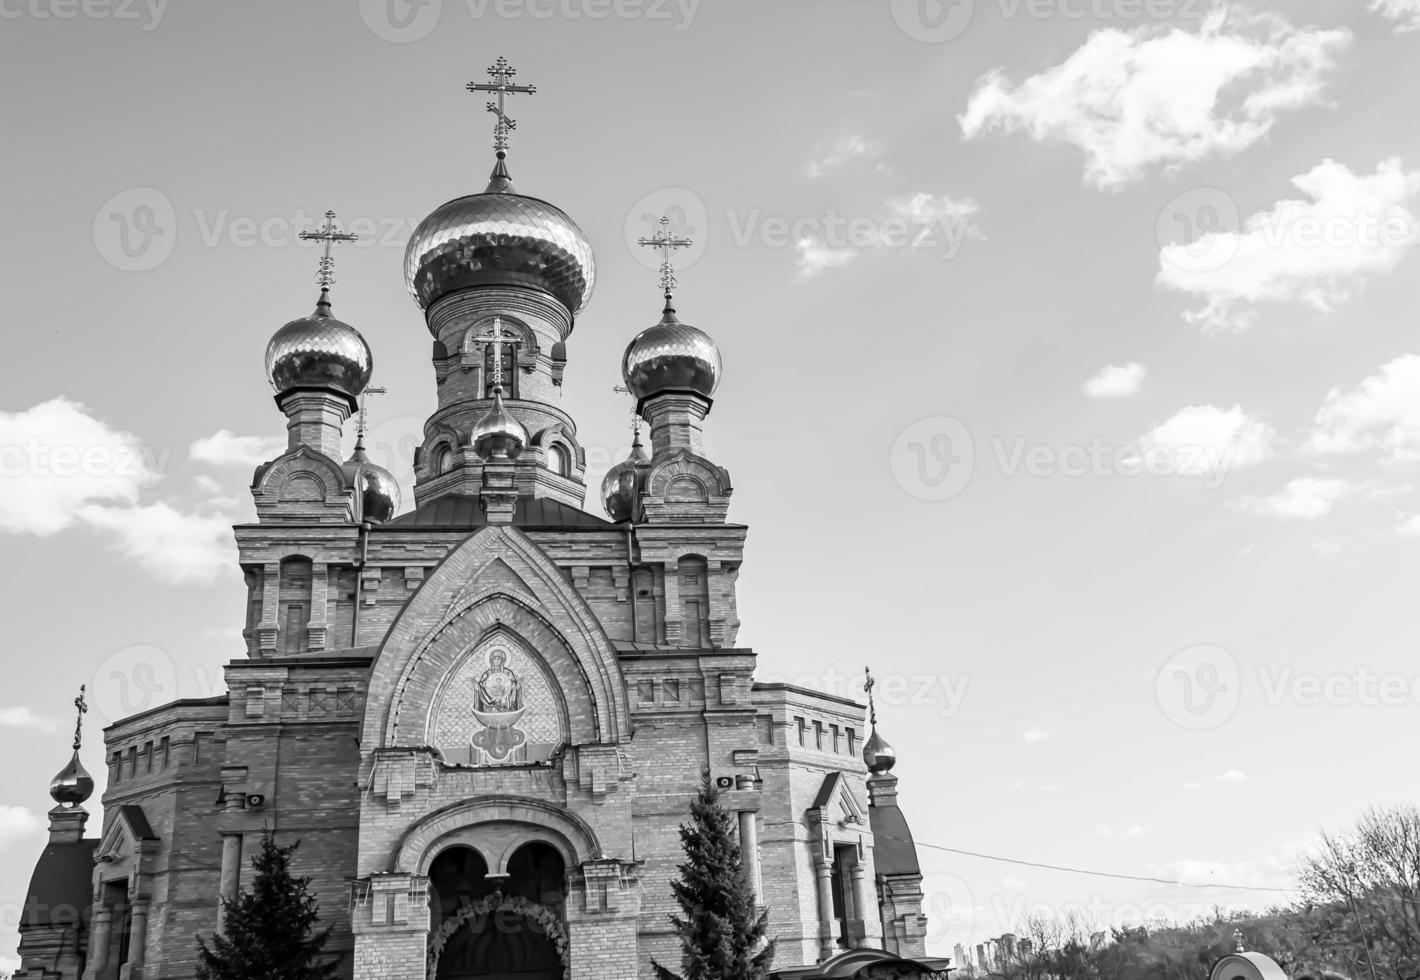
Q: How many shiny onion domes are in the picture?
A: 8